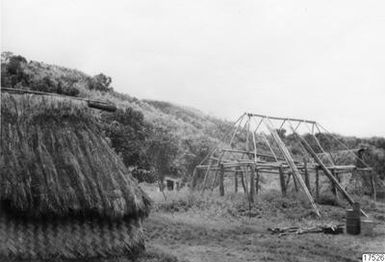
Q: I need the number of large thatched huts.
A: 1